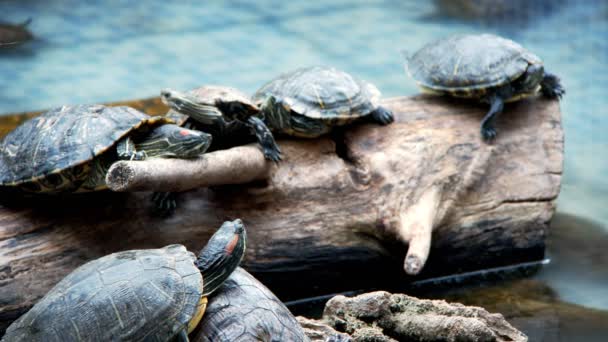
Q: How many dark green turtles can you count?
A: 6